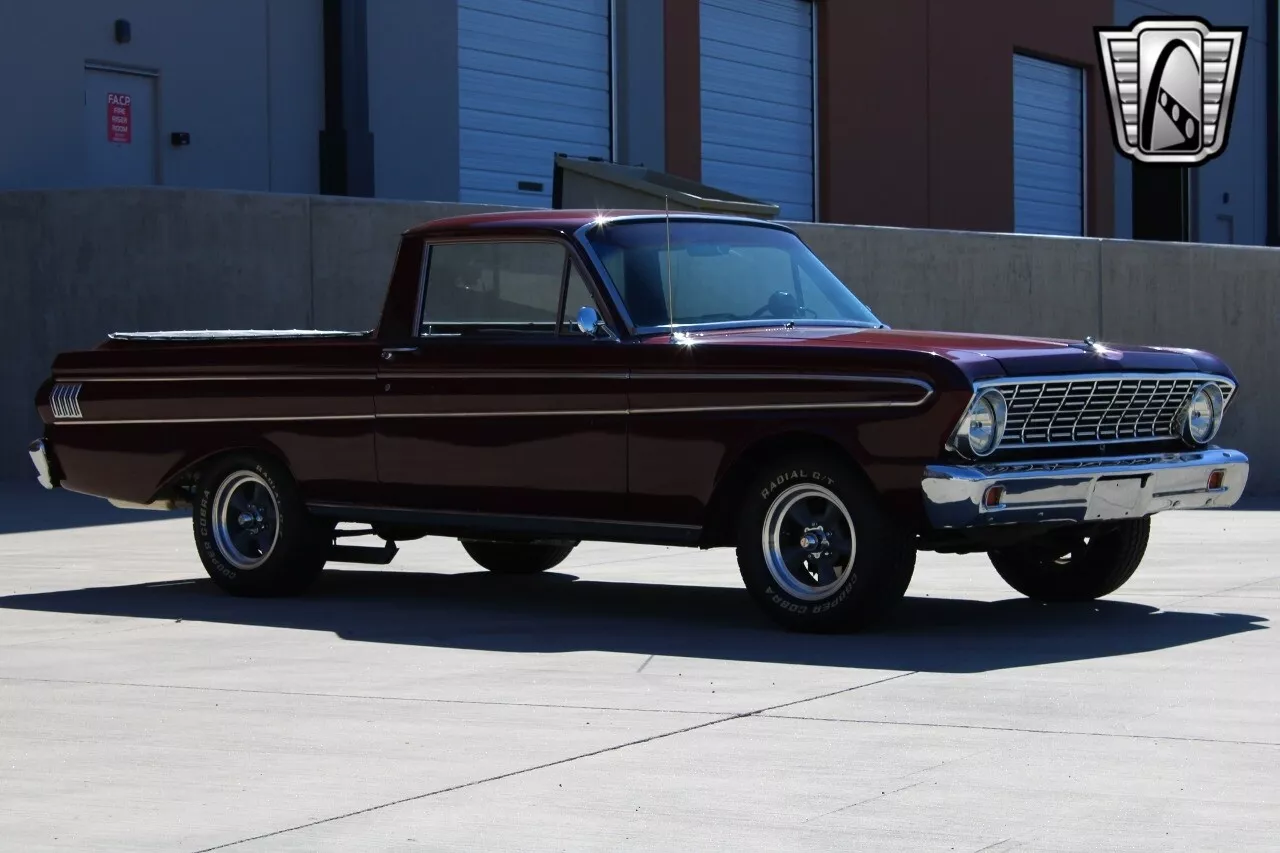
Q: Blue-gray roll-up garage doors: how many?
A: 3